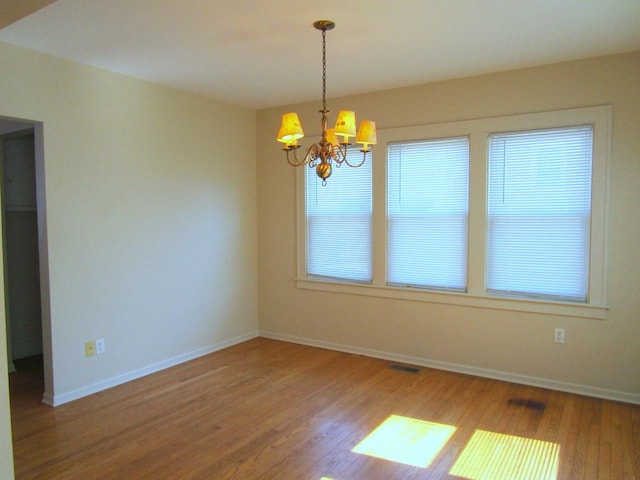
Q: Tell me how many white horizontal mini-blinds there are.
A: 3